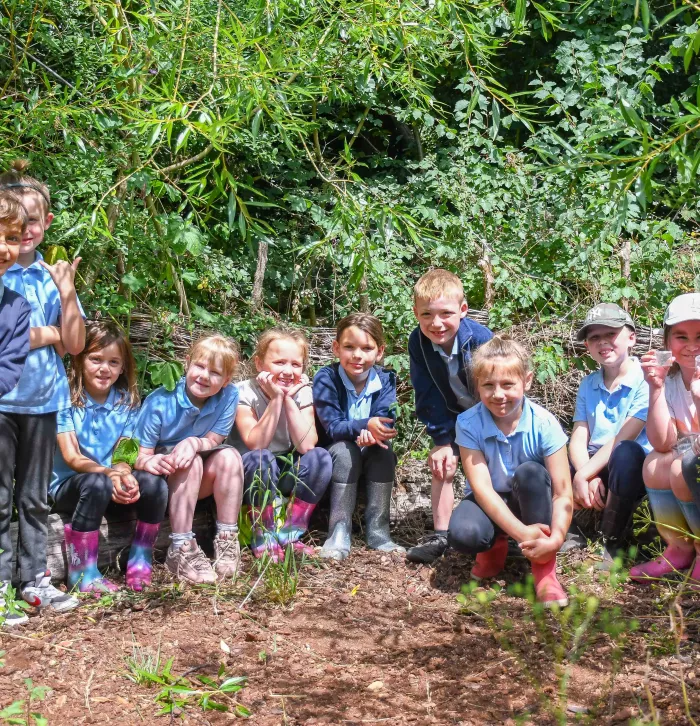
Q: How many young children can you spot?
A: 10